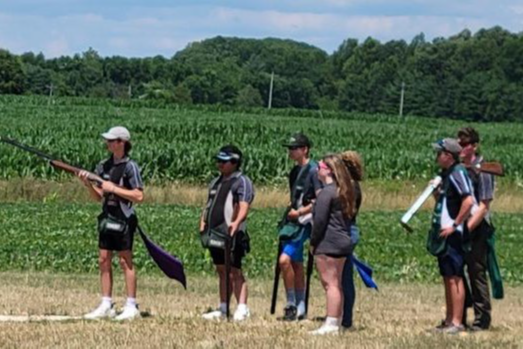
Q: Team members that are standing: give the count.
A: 7